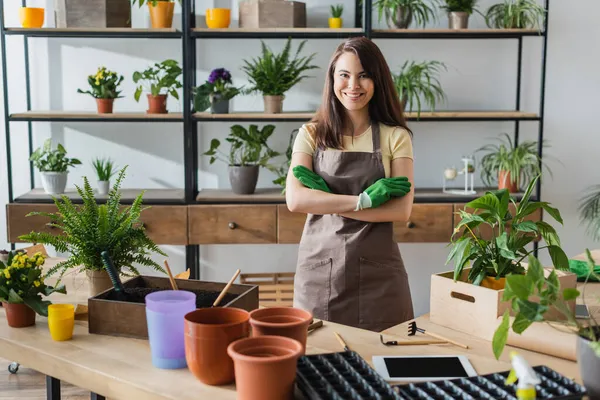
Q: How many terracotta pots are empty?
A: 3